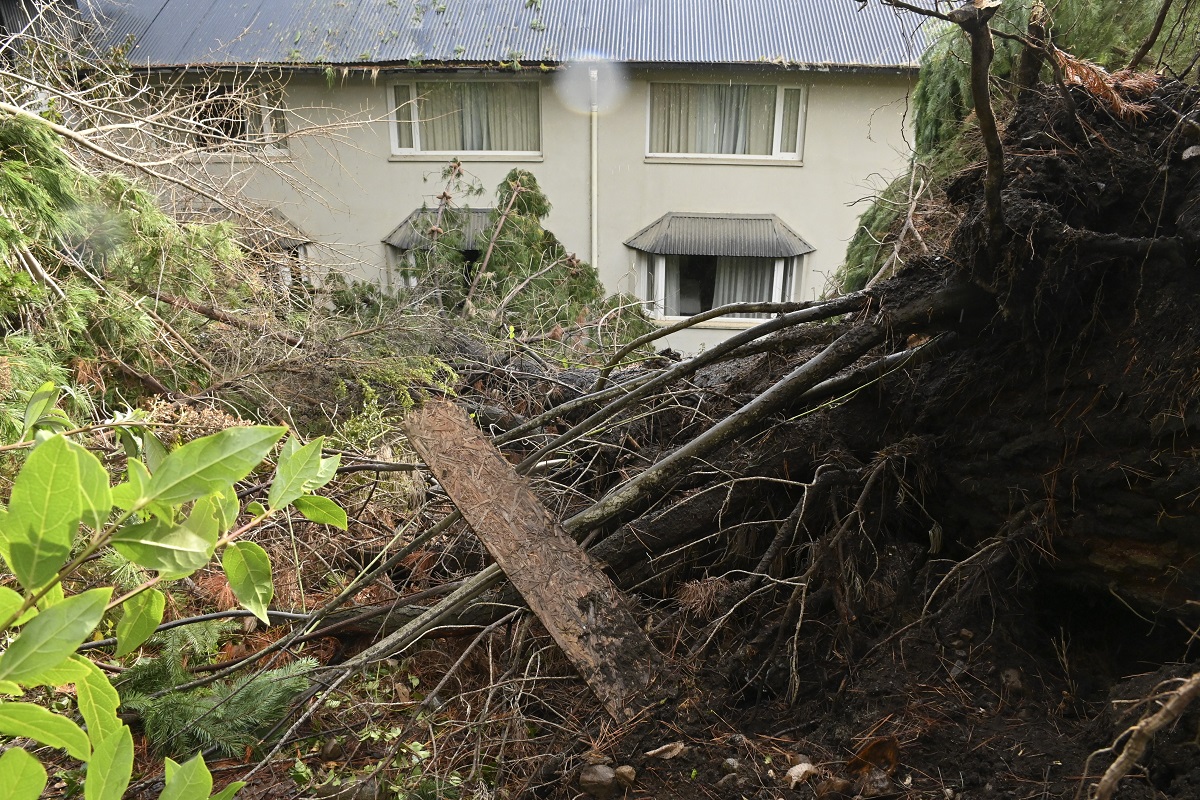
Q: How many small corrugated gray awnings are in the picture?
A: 3